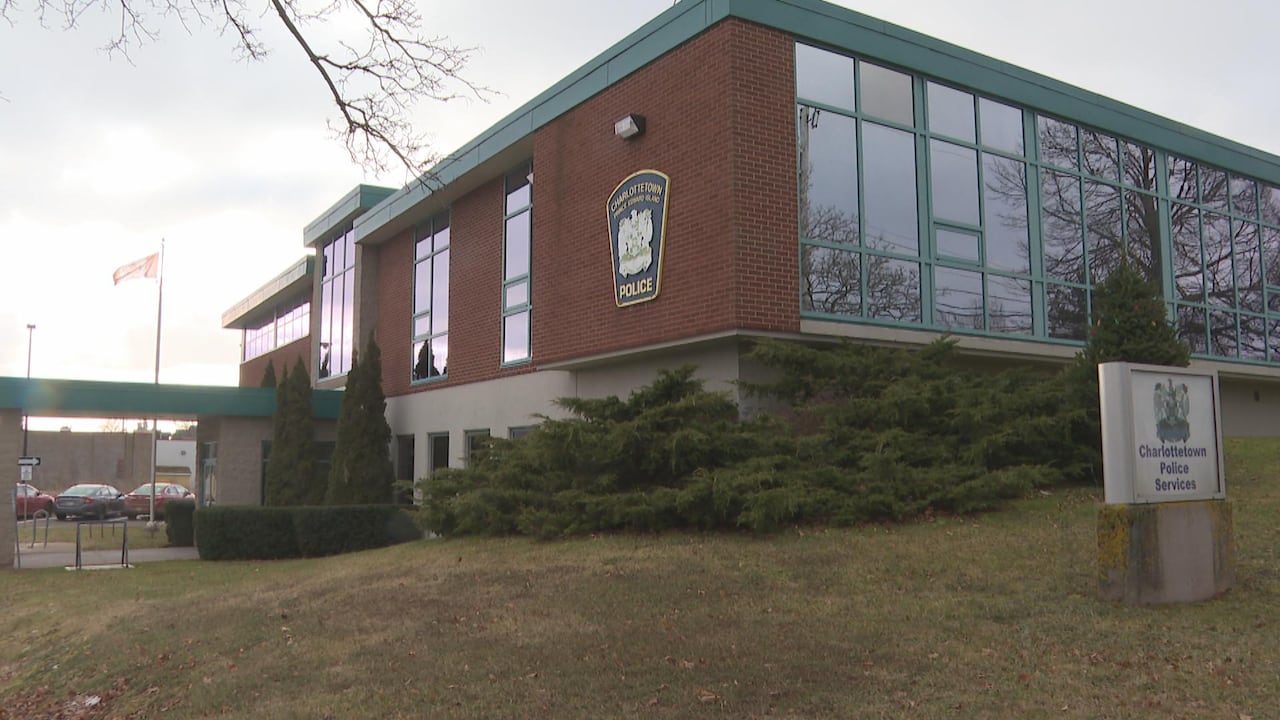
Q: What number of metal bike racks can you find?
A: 2